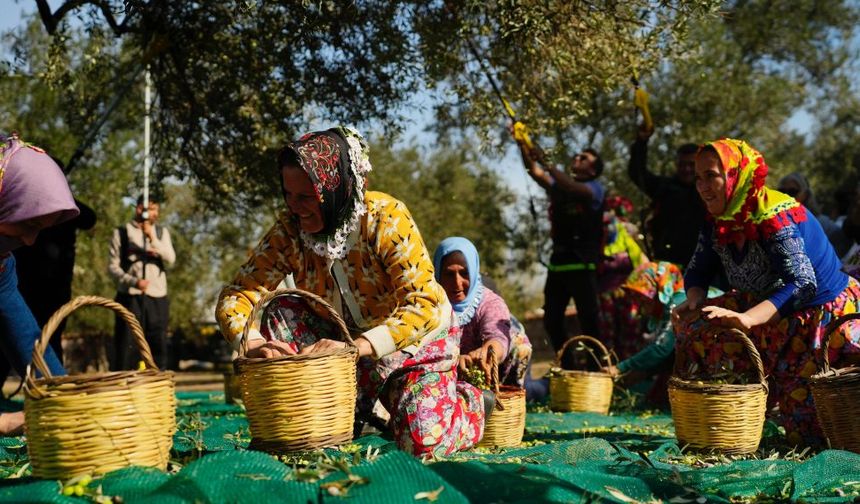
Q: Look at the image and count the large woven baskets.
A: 6